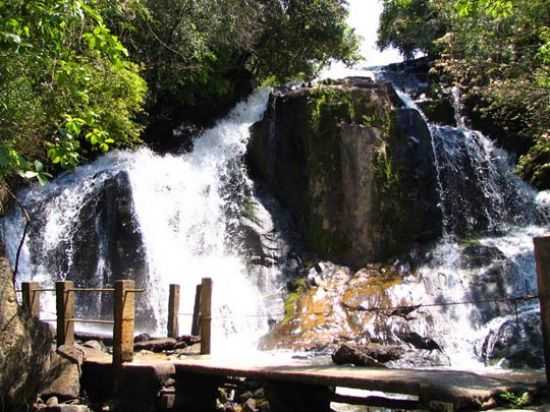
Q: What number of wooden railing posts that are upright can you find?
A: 7